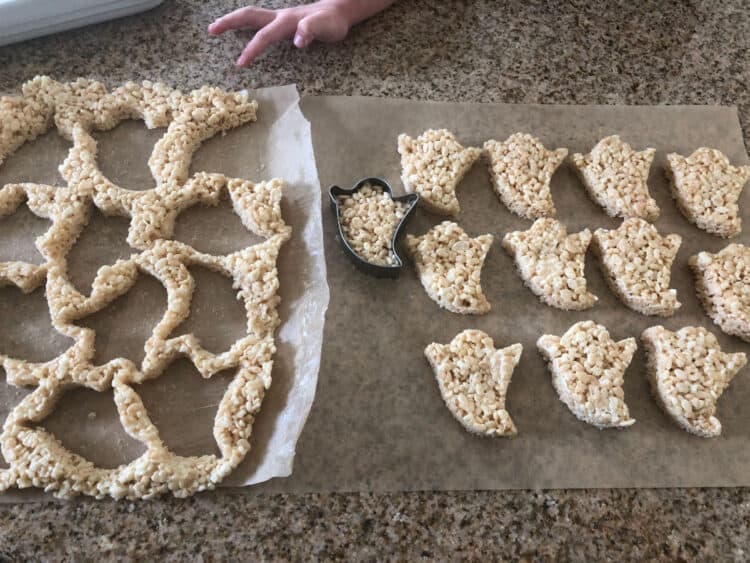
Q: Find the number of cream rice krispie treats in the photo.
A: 12